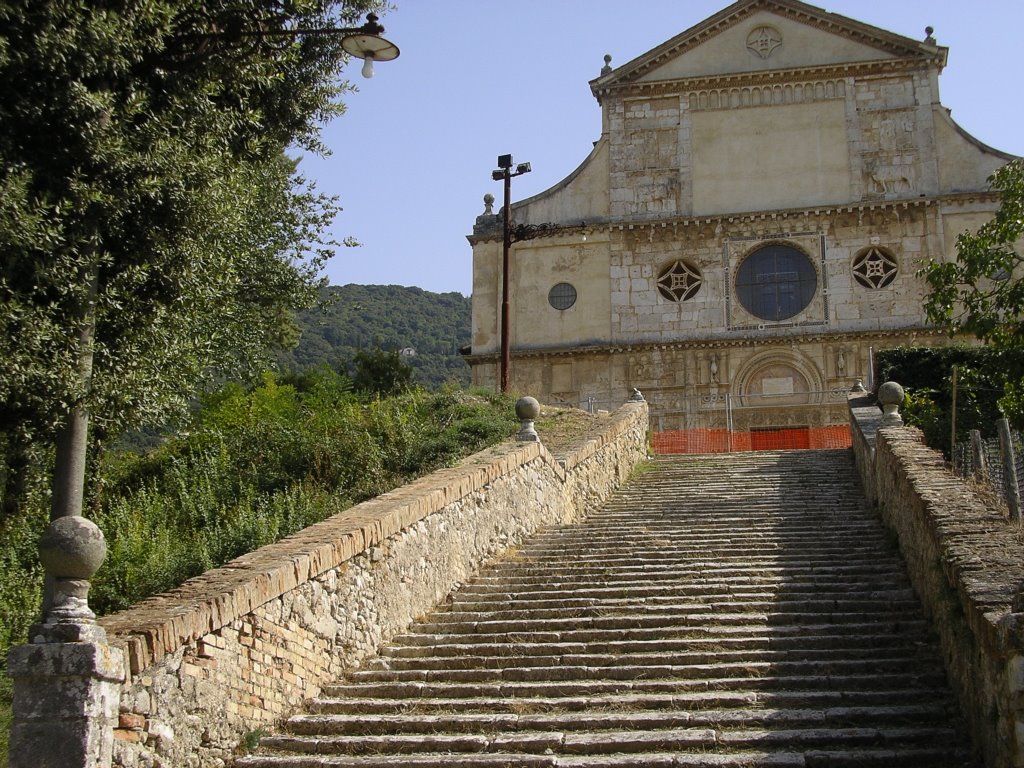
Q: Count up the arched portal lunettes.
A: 1